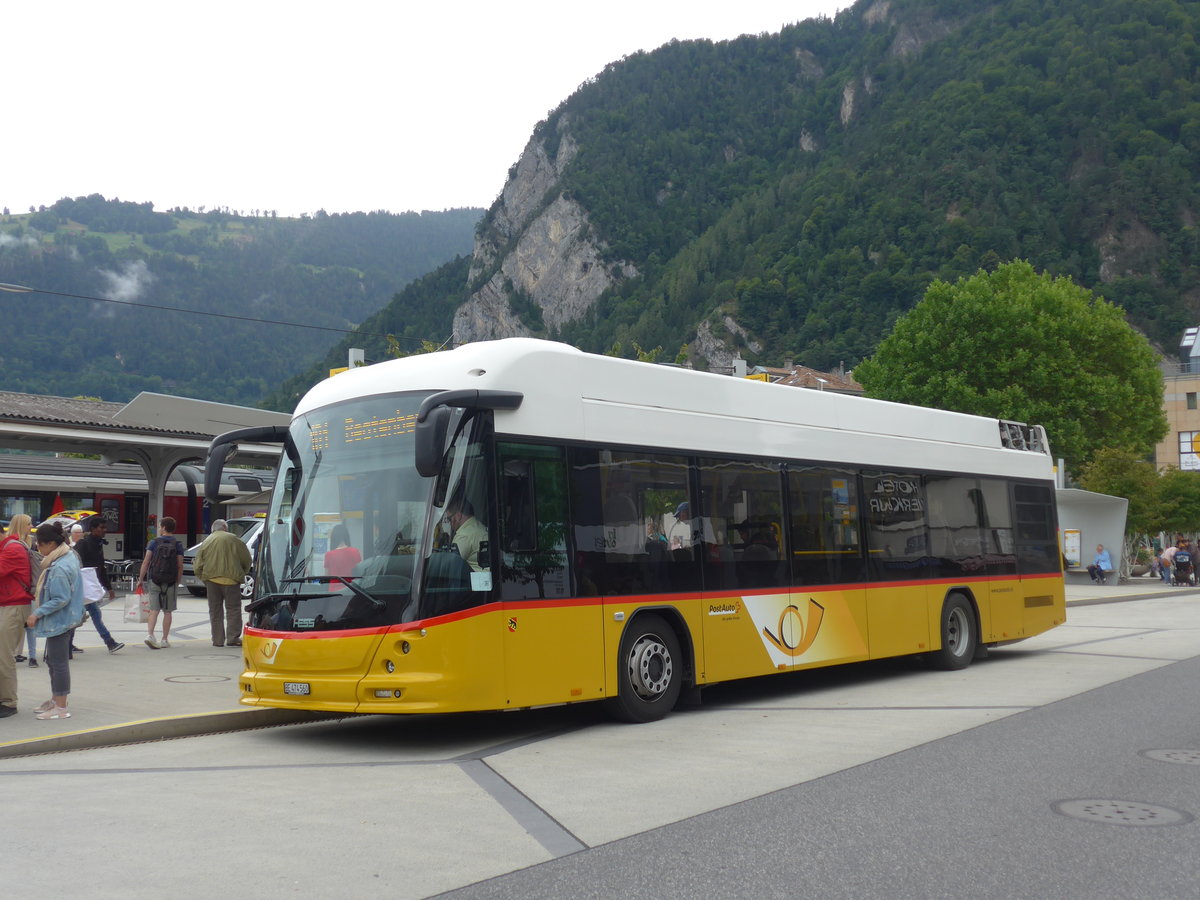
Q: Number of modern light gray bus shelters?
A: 1